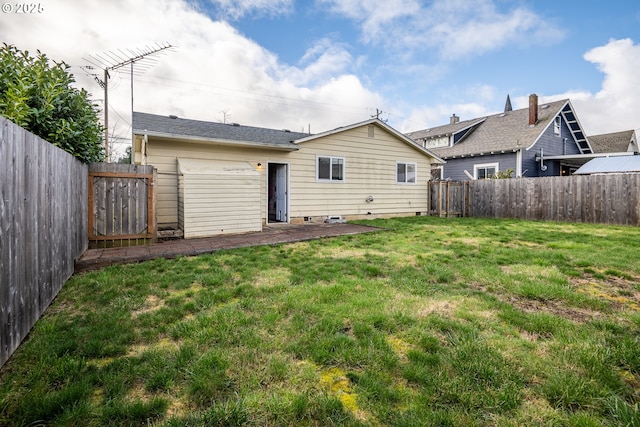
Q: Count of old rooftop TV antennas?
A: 1